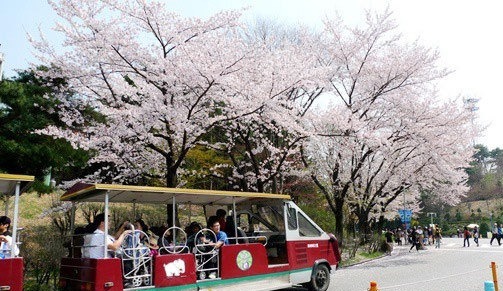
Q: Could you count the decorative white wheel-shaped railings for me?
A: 3